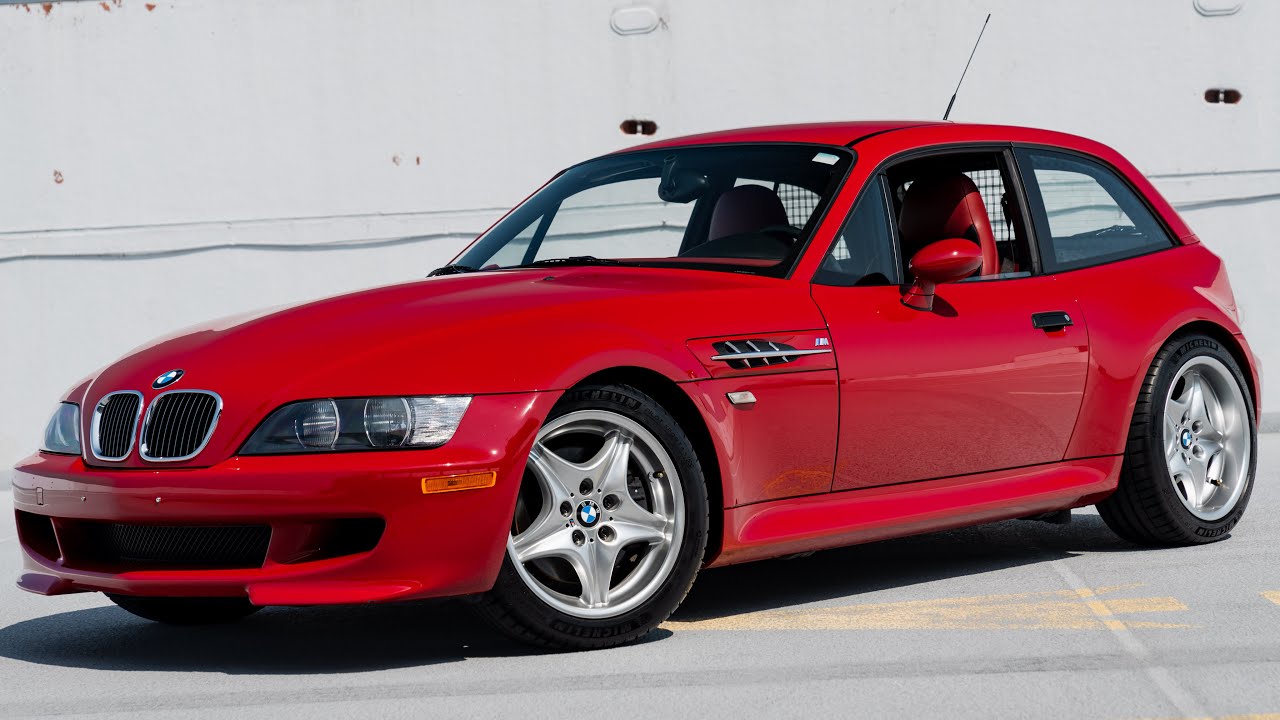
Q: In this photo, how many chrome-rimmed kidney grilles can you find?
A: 2